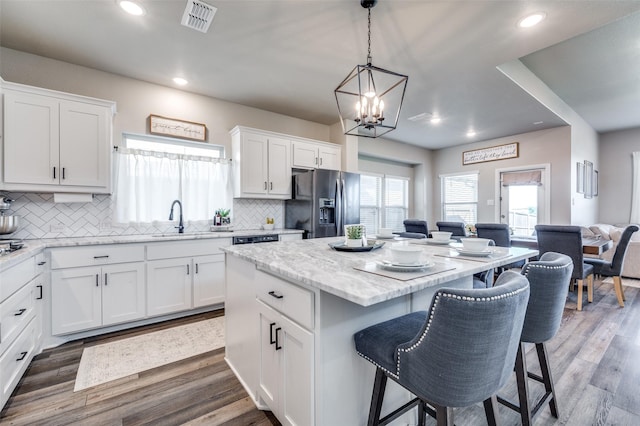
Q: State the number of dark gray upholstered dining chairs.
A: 5